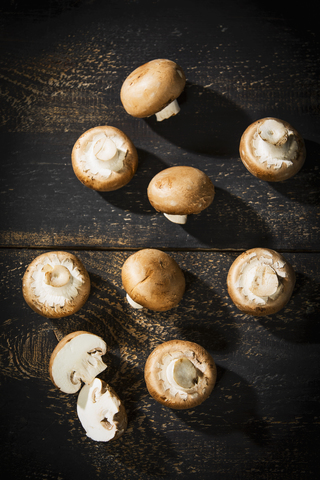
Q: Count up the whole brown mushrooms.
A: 8